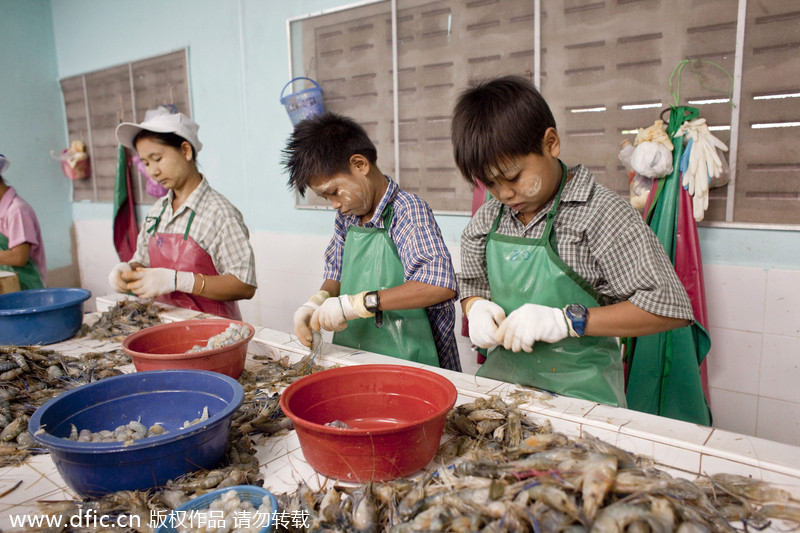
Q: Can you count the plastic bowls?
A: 5